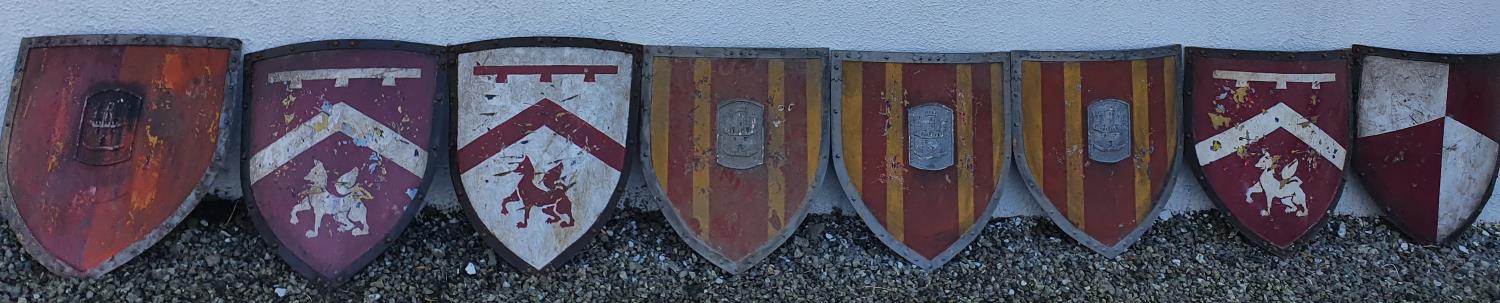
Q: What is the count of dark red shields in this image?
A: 2